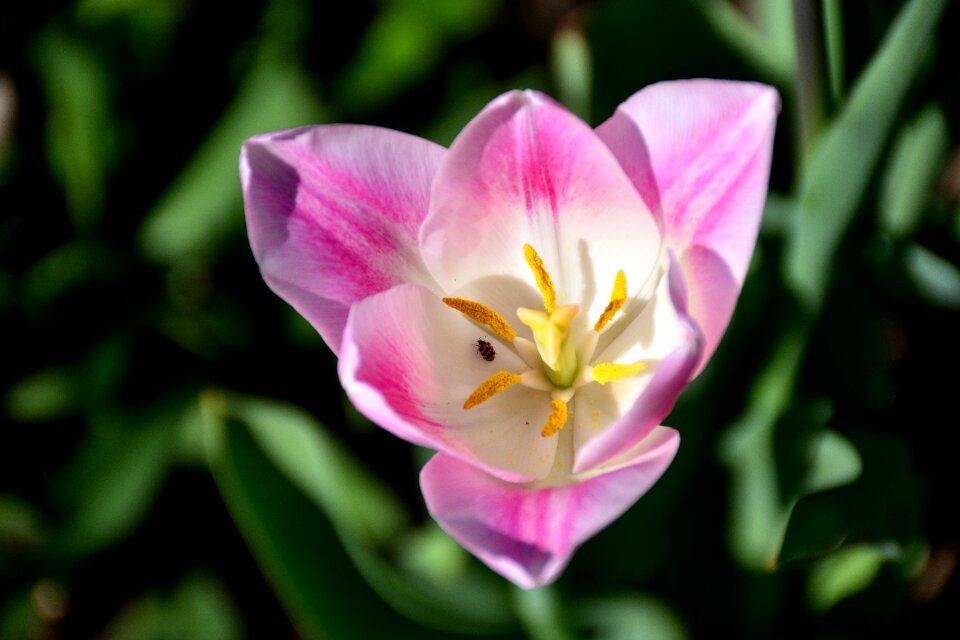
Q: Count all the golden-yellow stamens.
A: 6